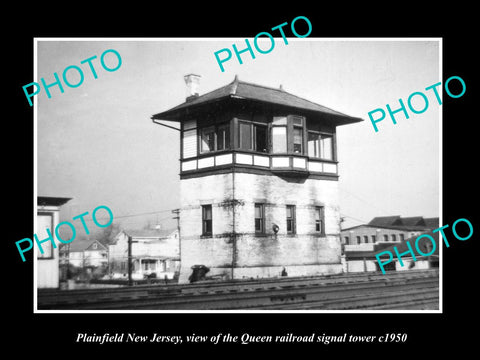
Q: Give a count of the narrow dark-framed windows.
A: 4